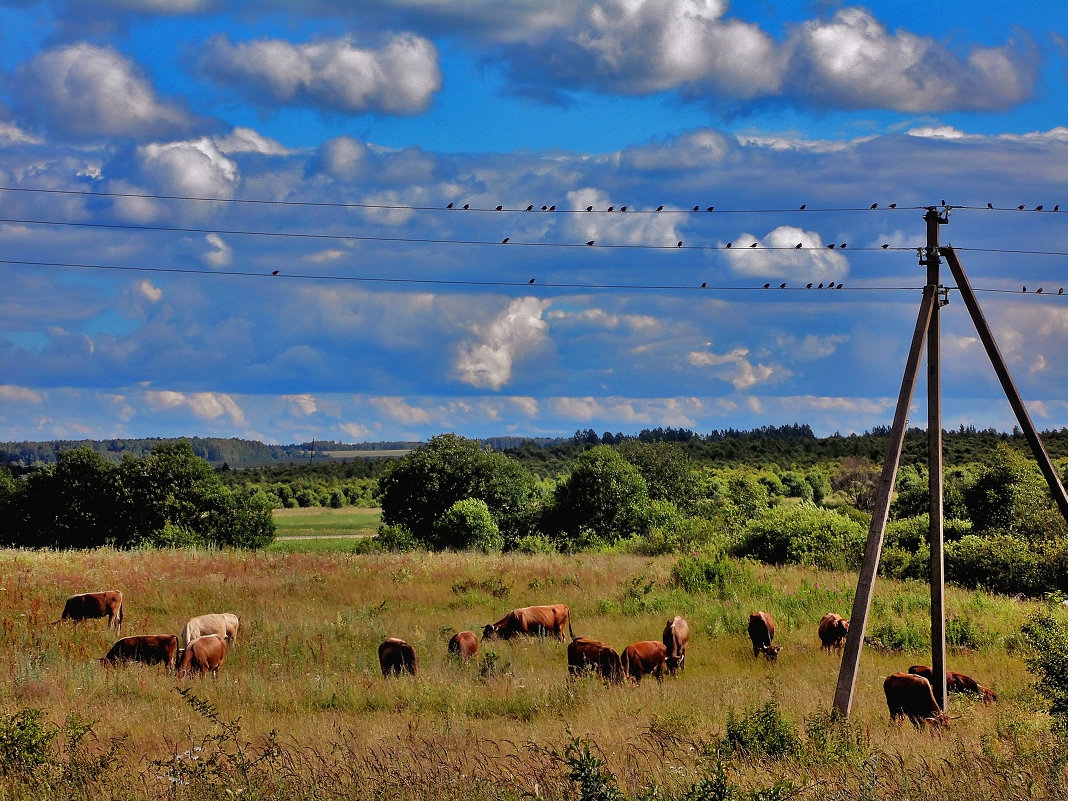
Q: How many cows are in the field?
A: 14